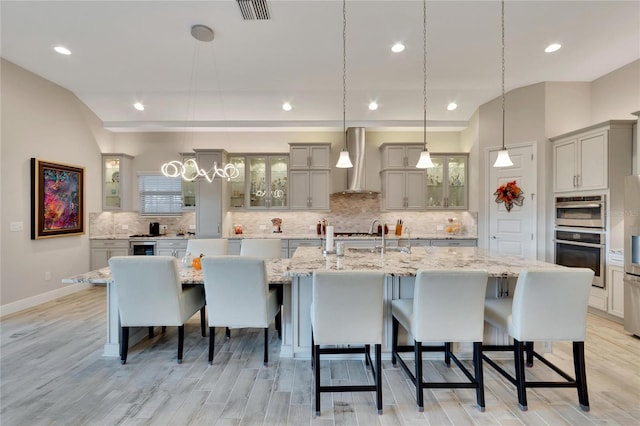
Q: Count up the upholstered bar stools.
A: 3